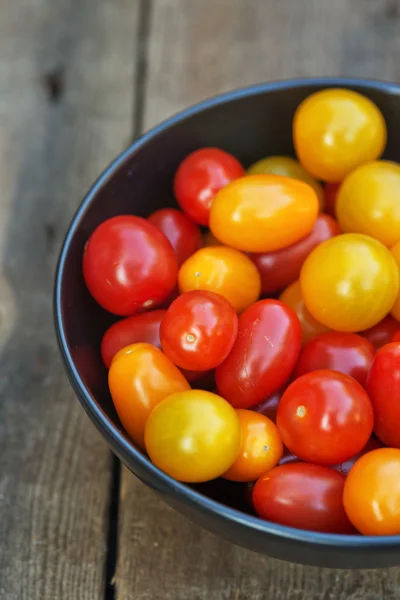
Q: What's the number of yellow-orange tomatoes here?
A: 12